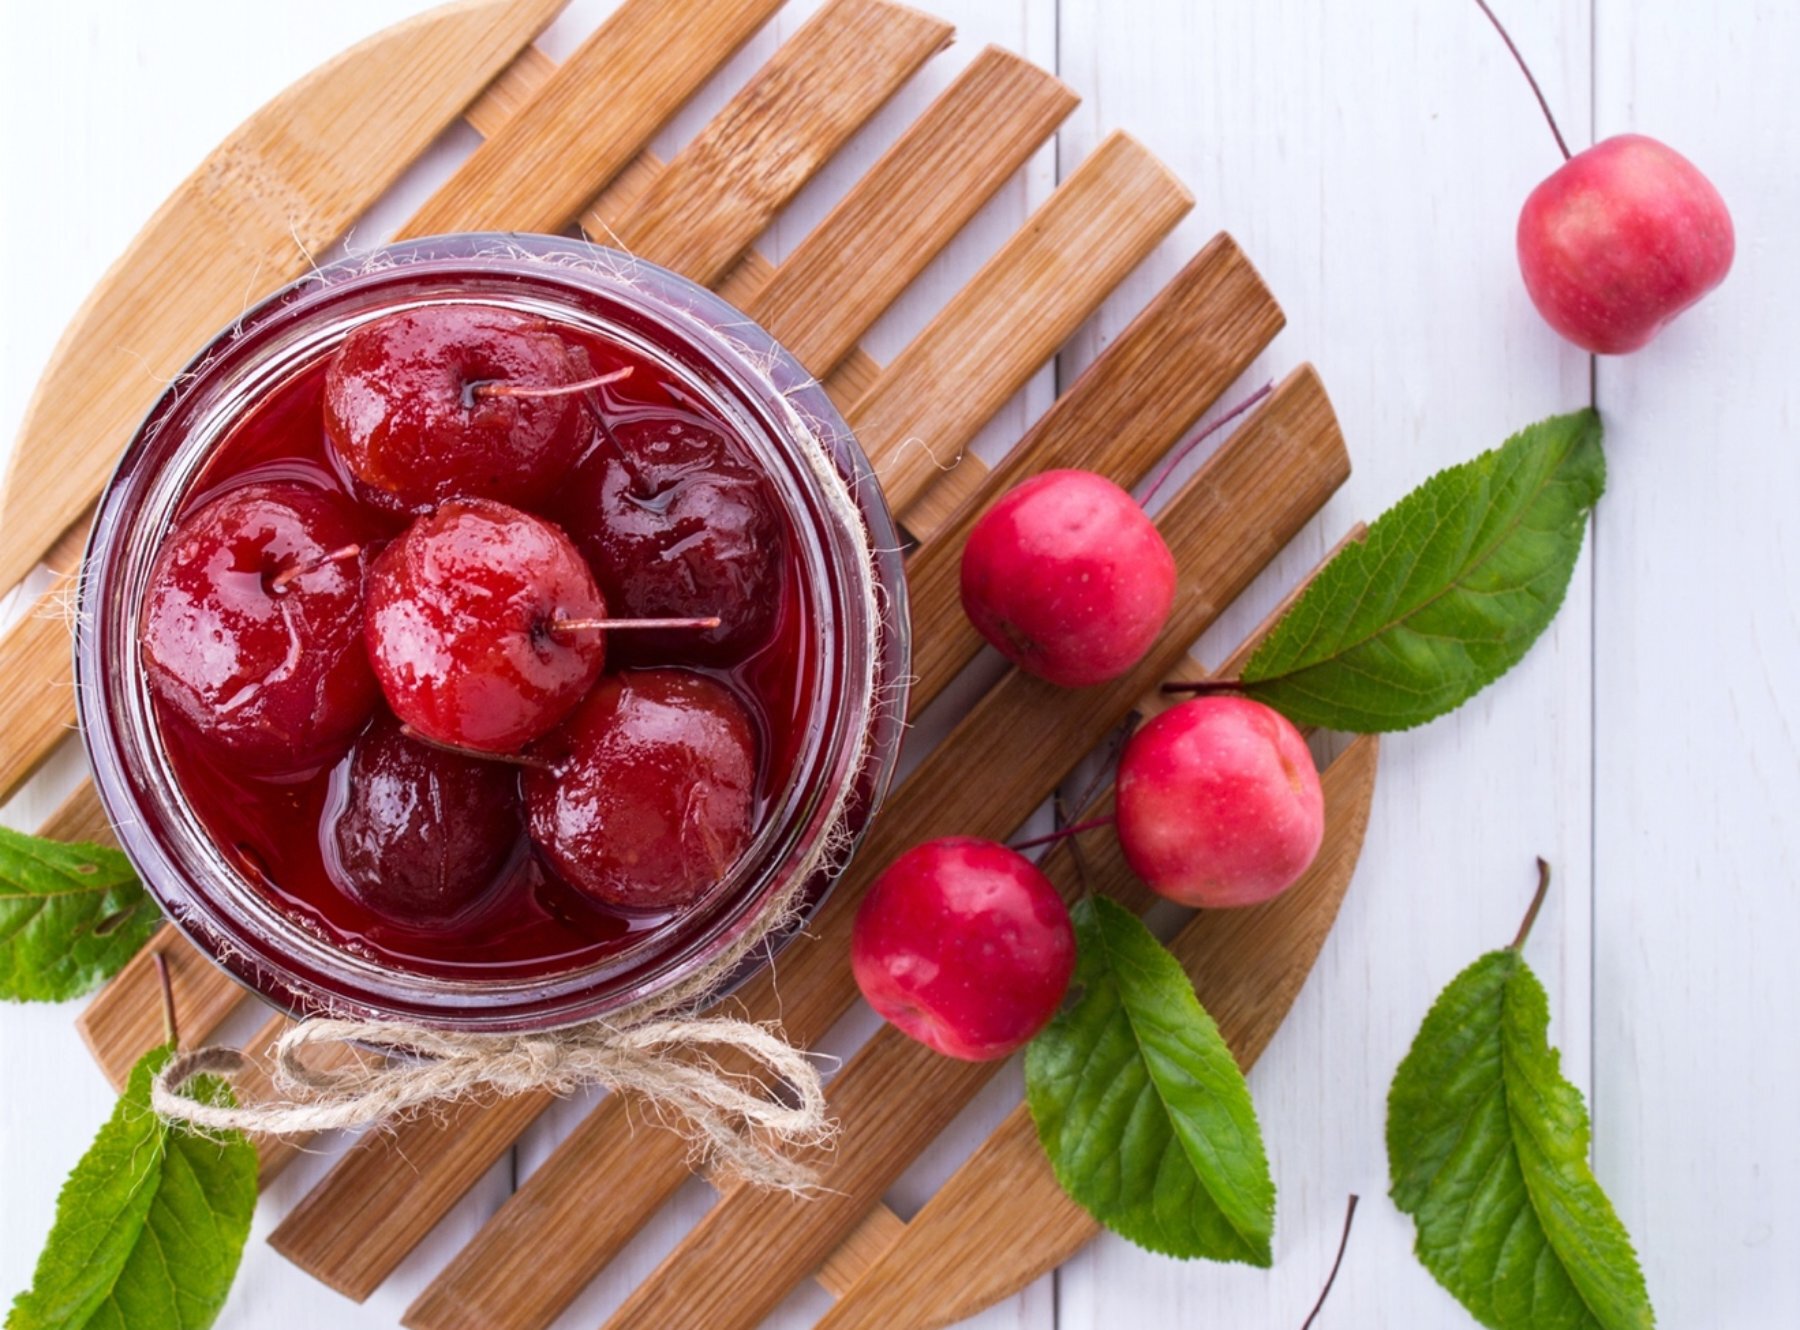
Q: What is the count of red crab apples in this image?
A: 10